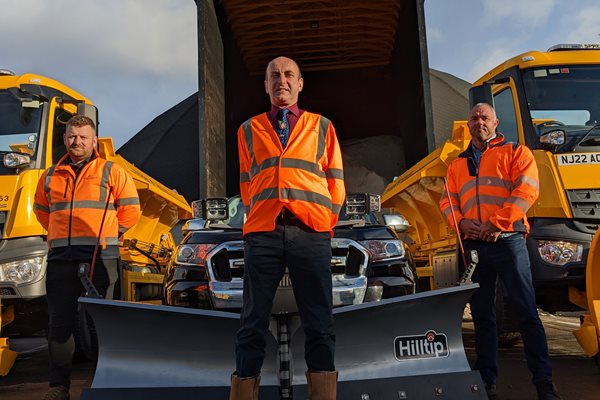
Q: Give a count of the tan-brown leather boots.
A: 2